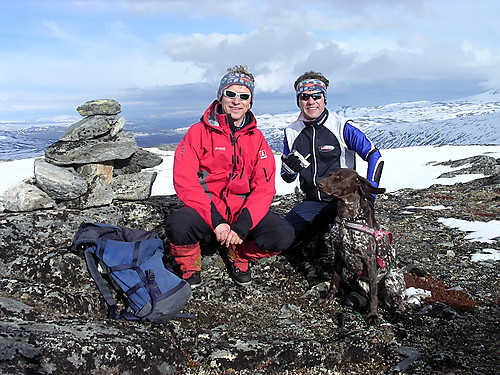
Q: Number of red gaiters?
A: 2